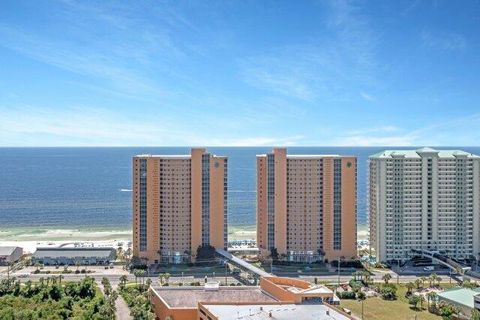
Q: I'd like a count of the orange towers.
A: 2